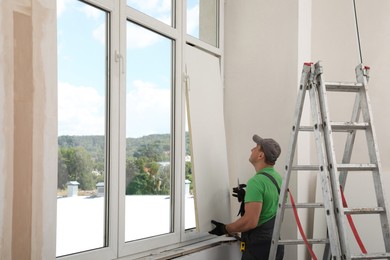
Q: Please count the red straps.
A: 2